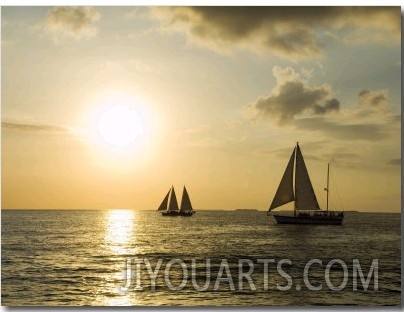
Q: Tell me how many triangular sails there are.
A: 5